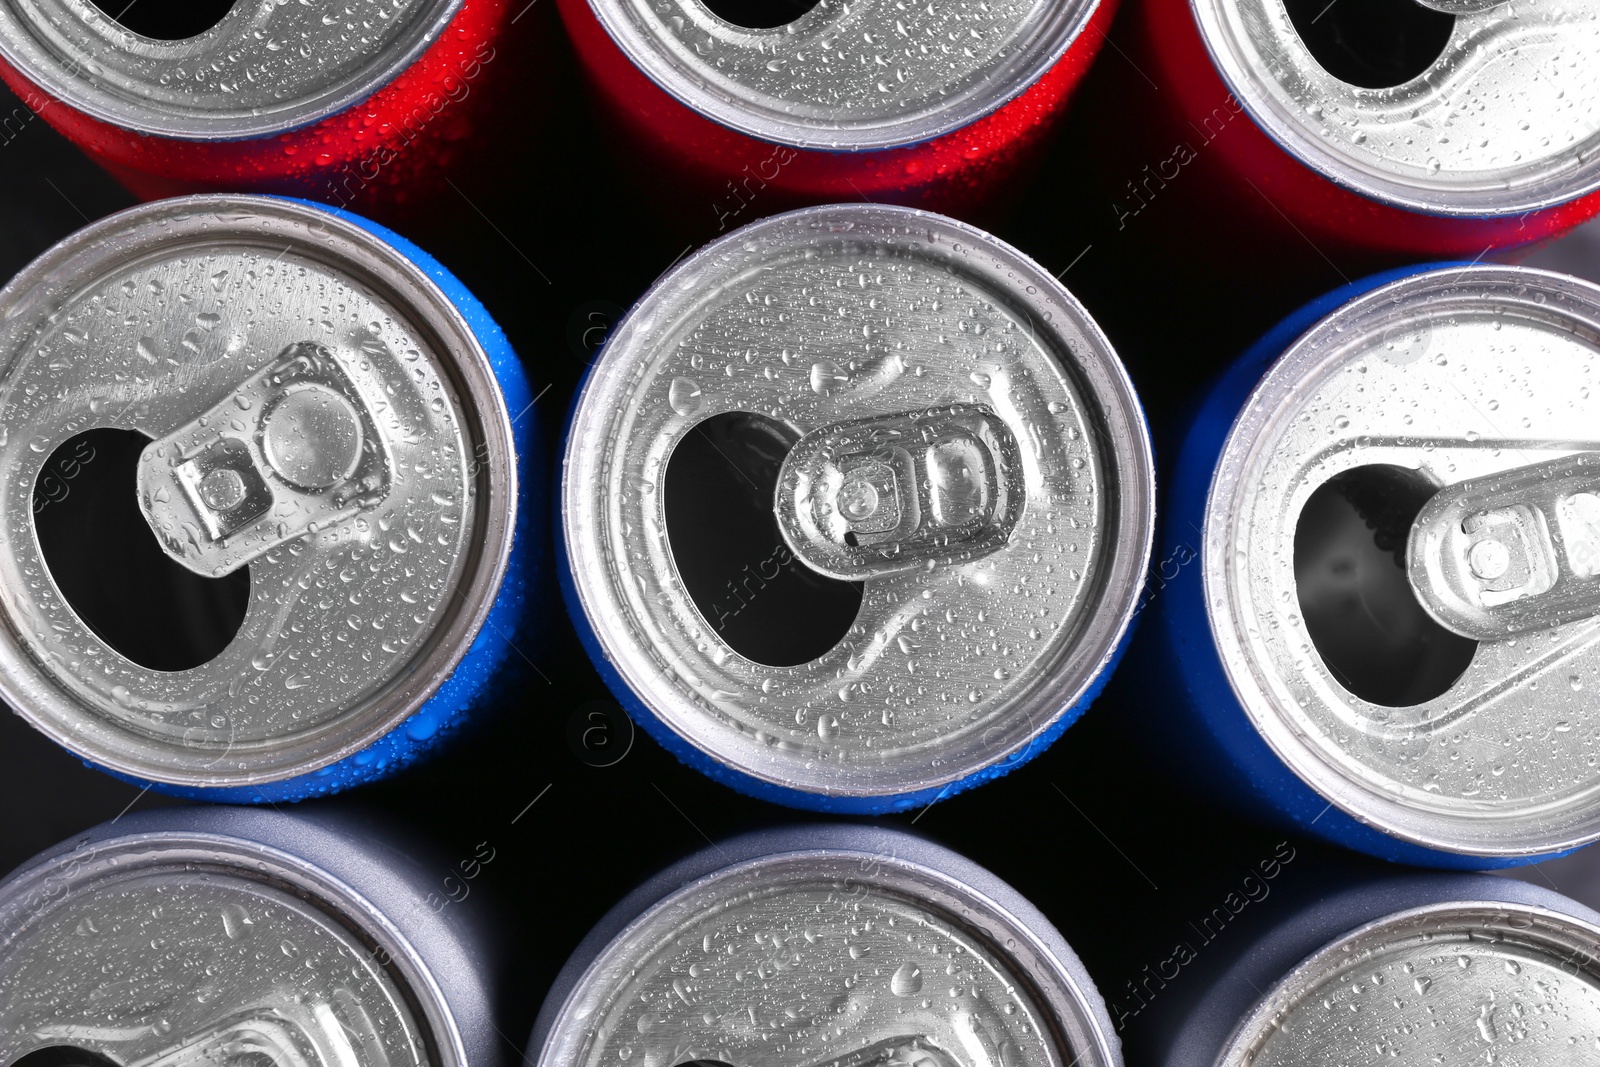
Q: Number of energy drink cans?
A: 9